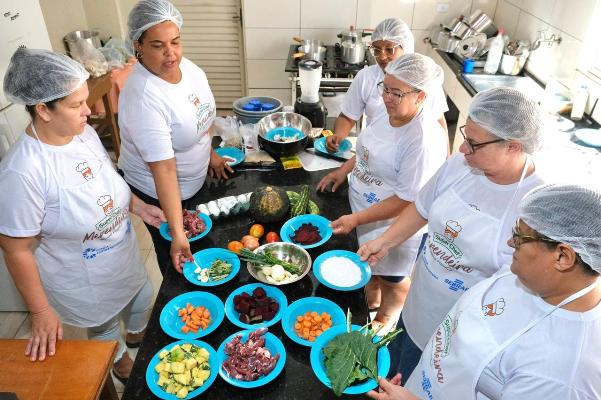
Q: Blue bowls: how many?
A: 13